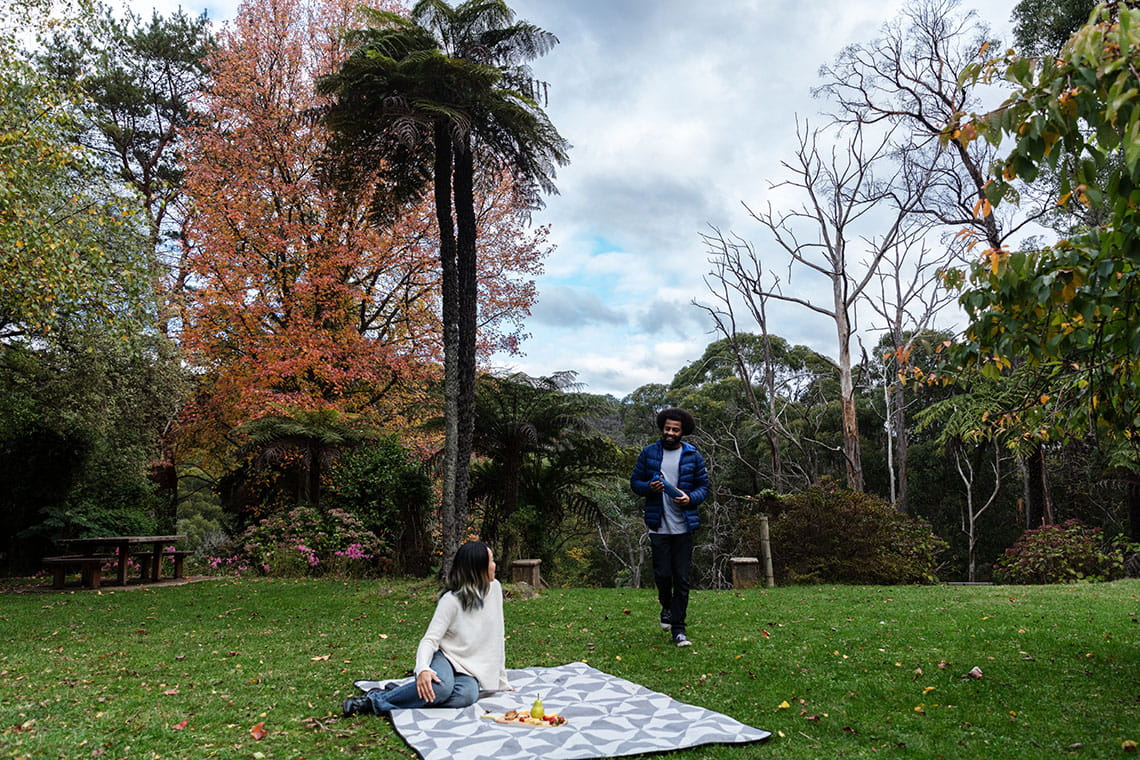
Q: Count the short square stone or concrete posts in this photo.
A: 2